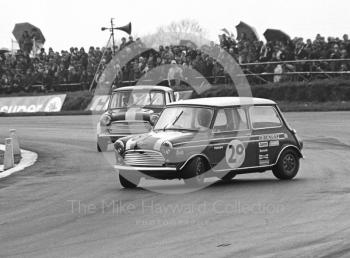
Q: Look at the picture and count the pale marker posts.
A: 2